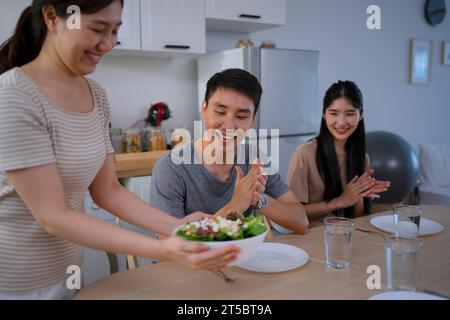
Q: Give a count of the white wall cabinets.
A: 3